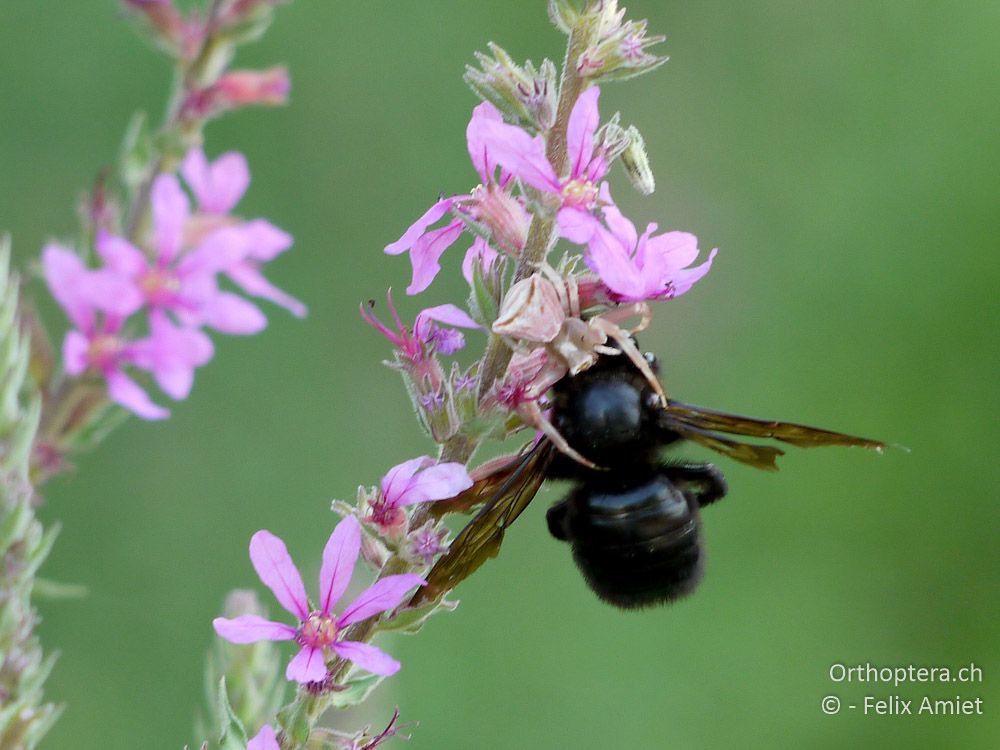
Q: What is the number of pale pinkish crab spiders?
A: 1